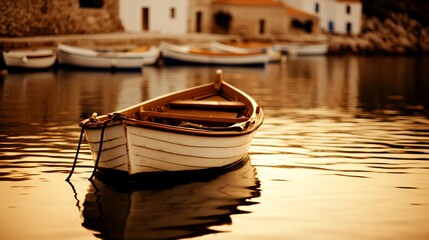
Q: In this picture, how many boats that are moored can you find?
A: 6